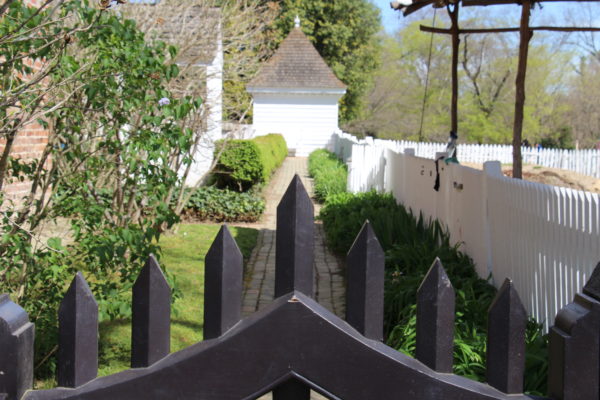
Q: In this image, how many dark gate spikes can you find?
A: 7